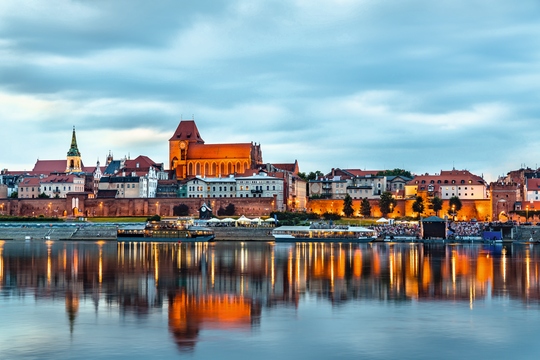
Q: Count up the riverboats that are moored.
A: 2